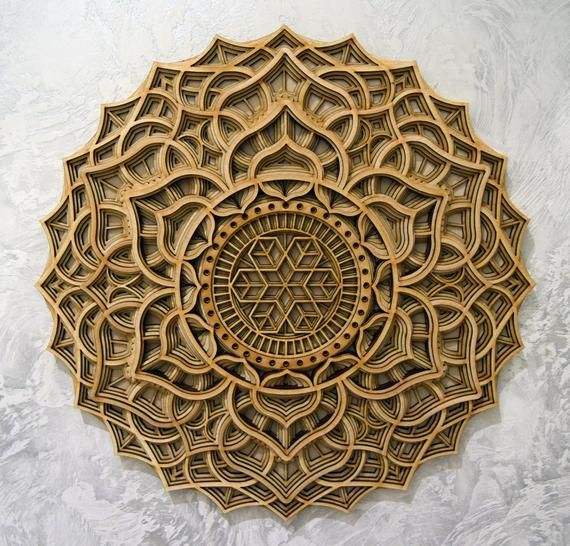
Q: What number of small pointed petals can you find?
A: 12